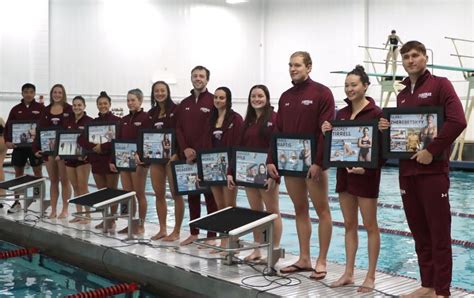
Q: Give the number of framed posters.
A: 12